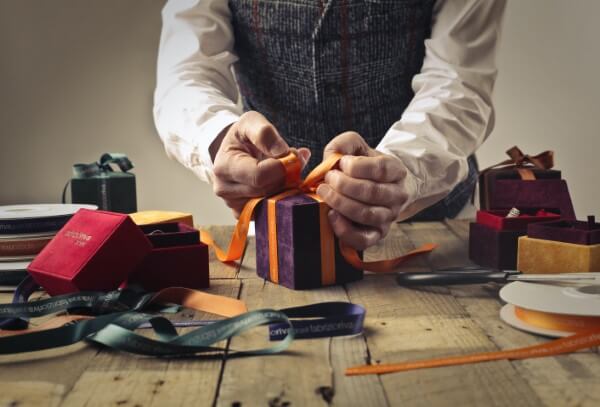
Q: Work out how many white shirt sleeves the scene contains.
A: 2